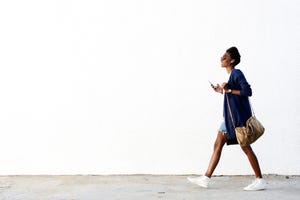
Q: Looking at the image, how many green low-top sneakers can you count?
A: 0